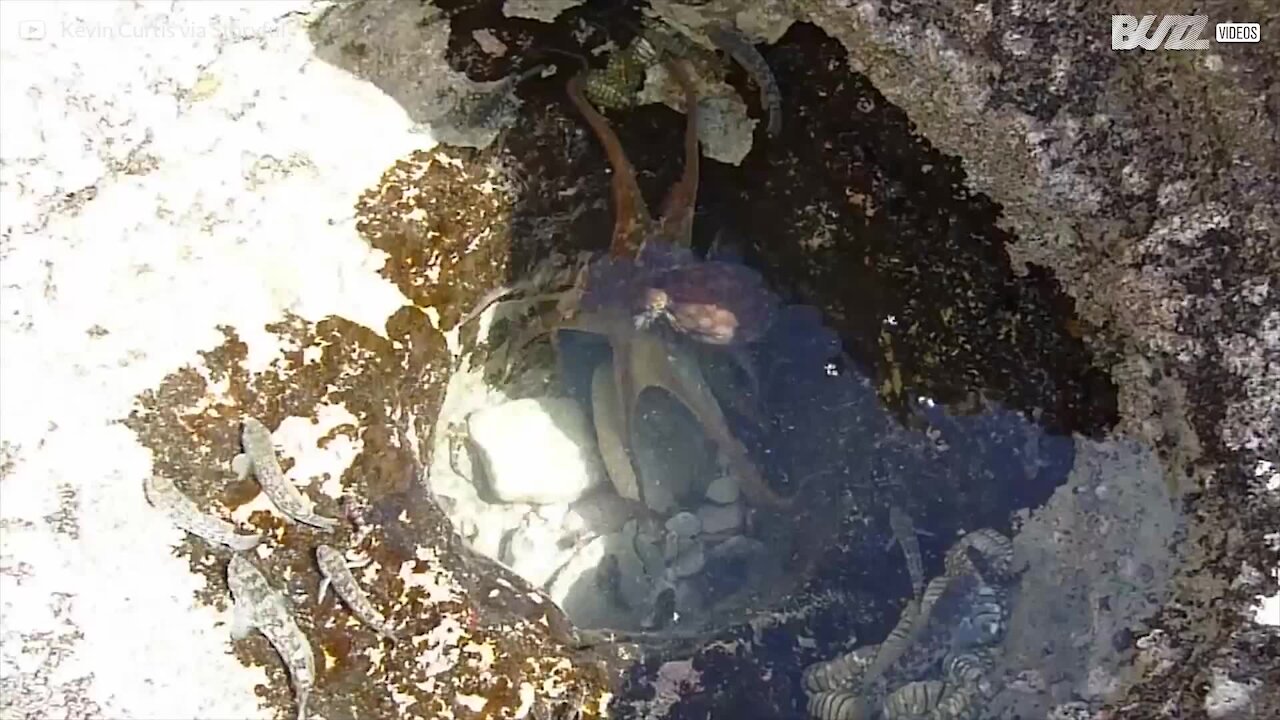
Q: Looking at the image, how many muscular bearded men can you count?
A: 0